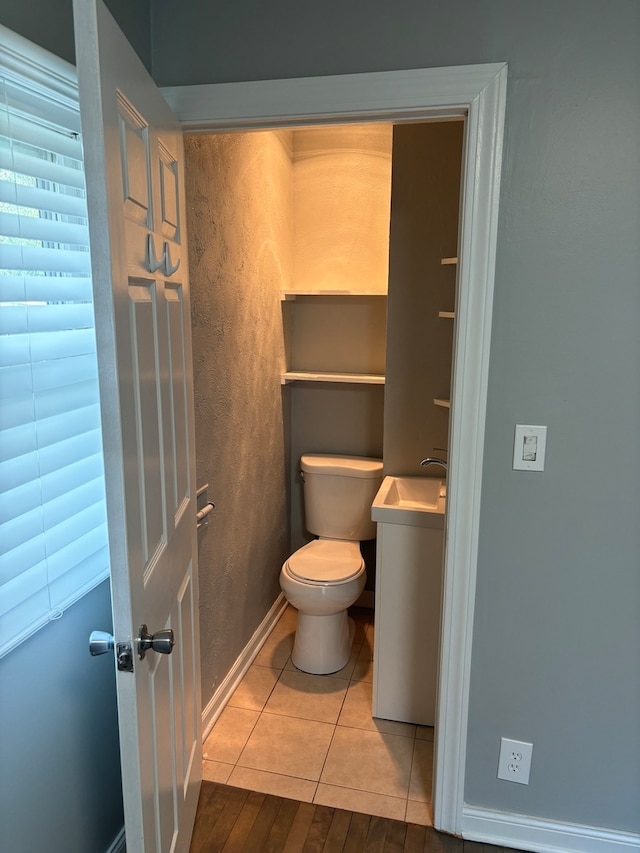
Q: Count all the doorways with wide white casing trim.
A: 1